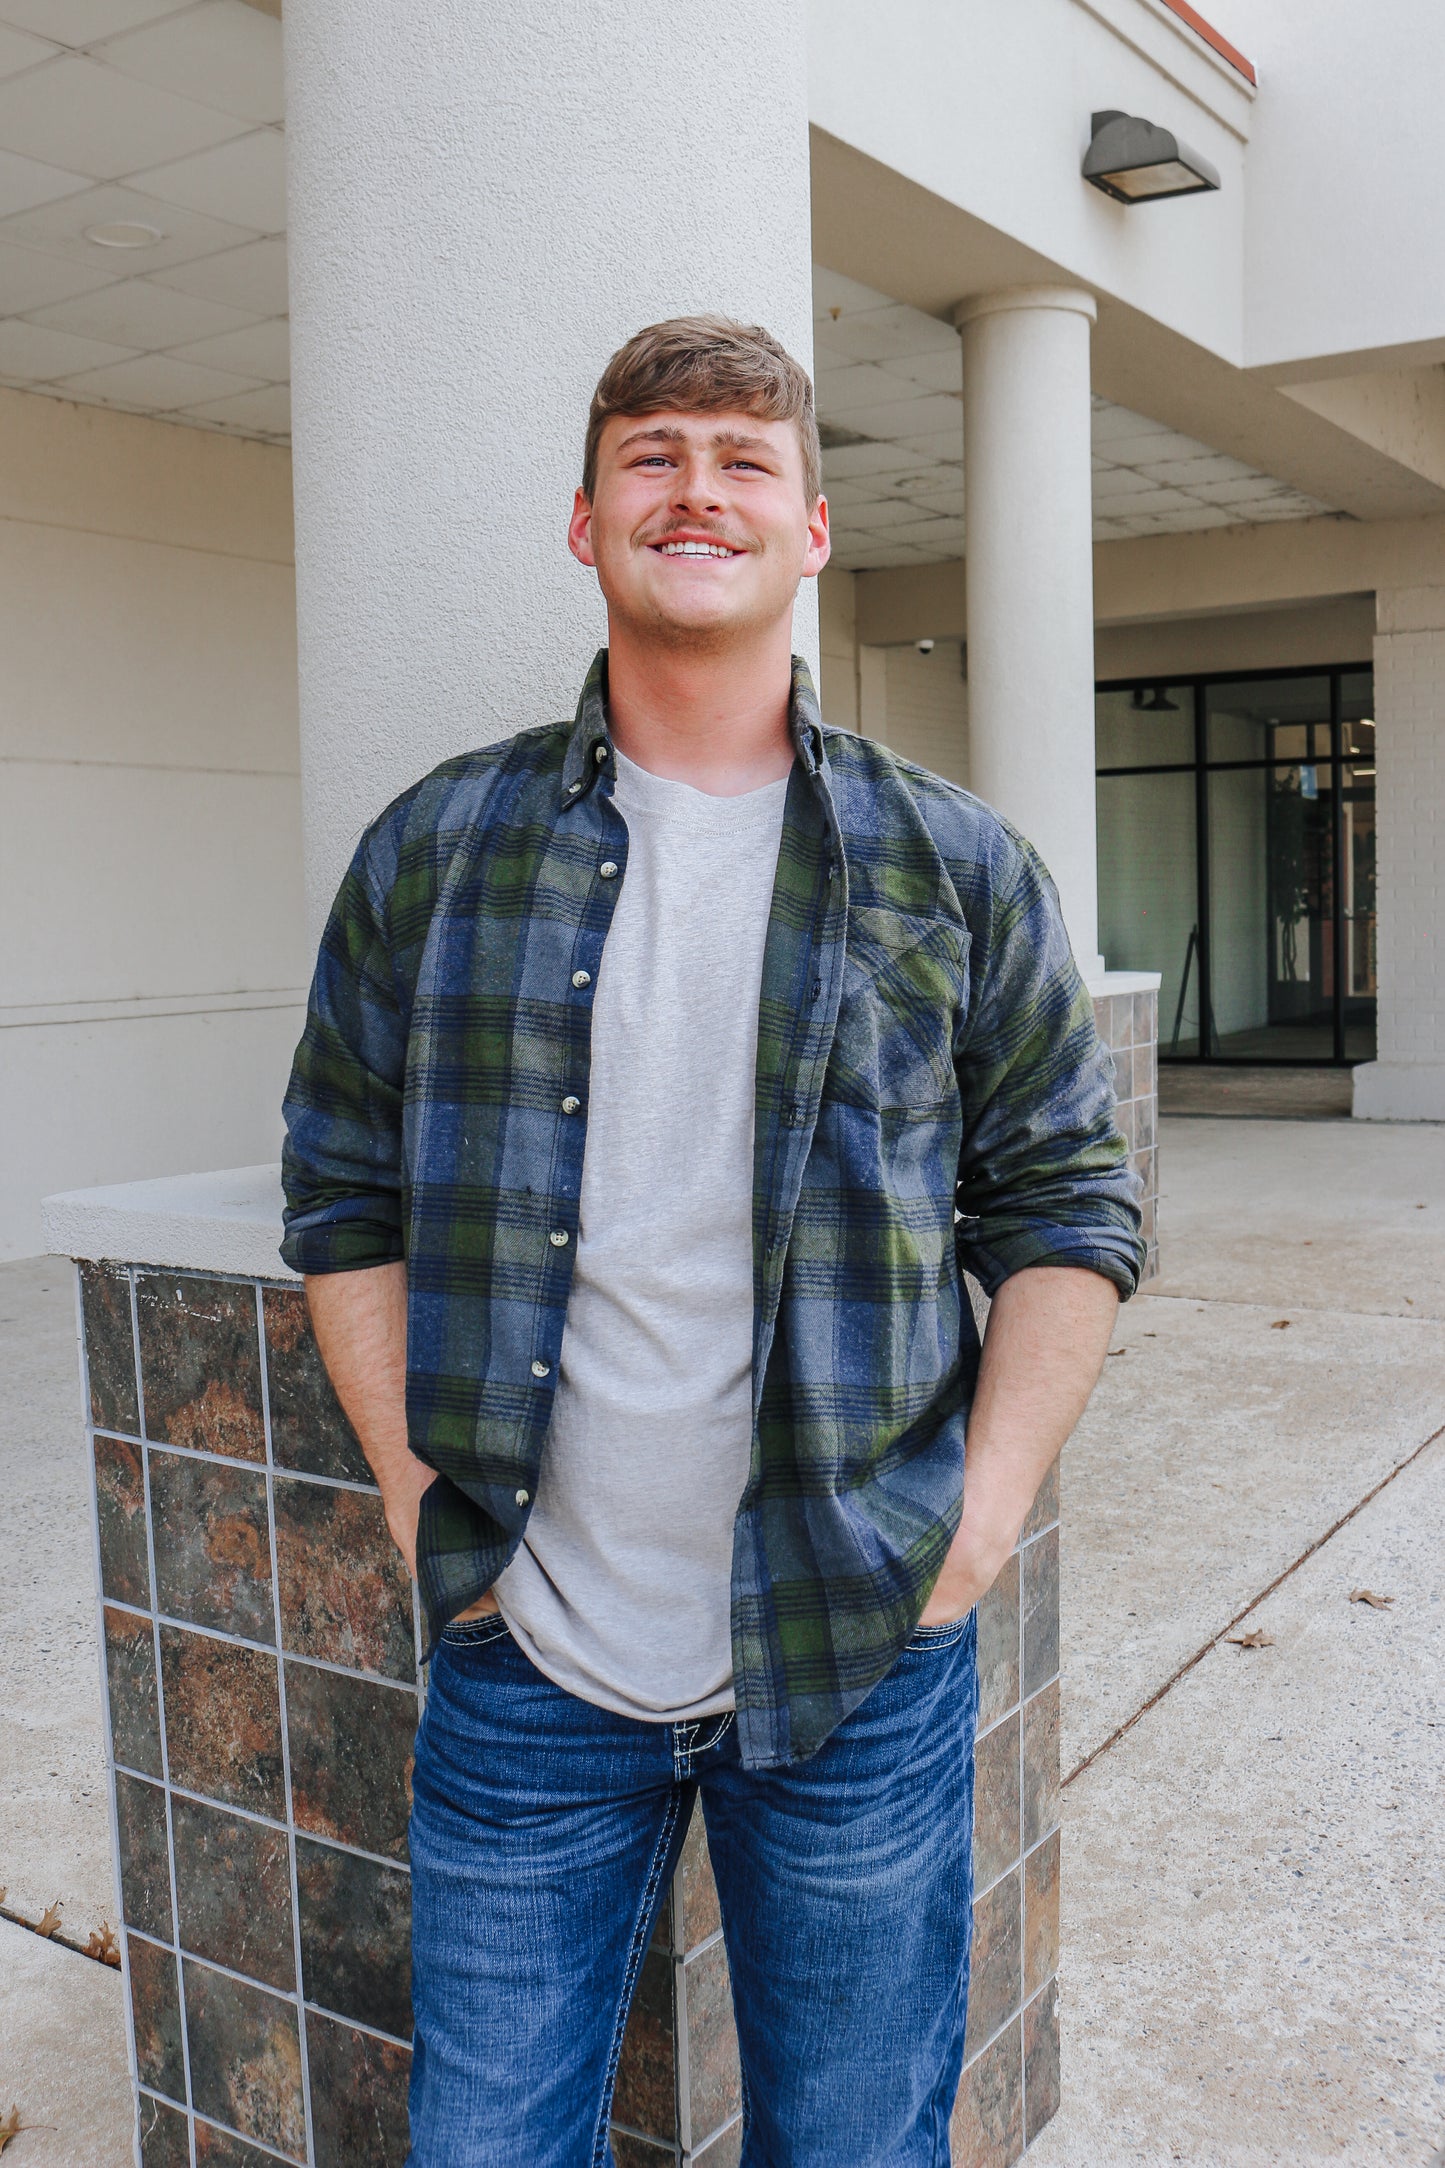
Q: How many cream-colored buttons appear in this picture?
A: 8